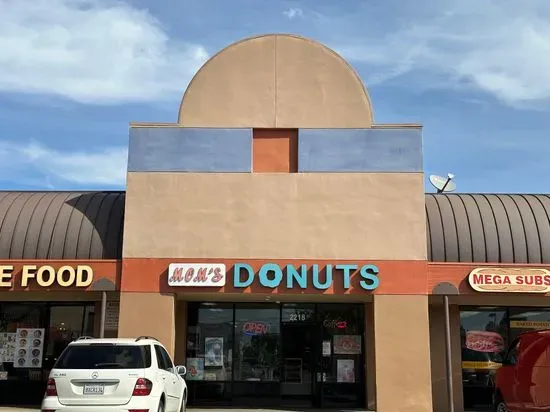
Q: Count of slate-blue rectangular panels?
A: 2